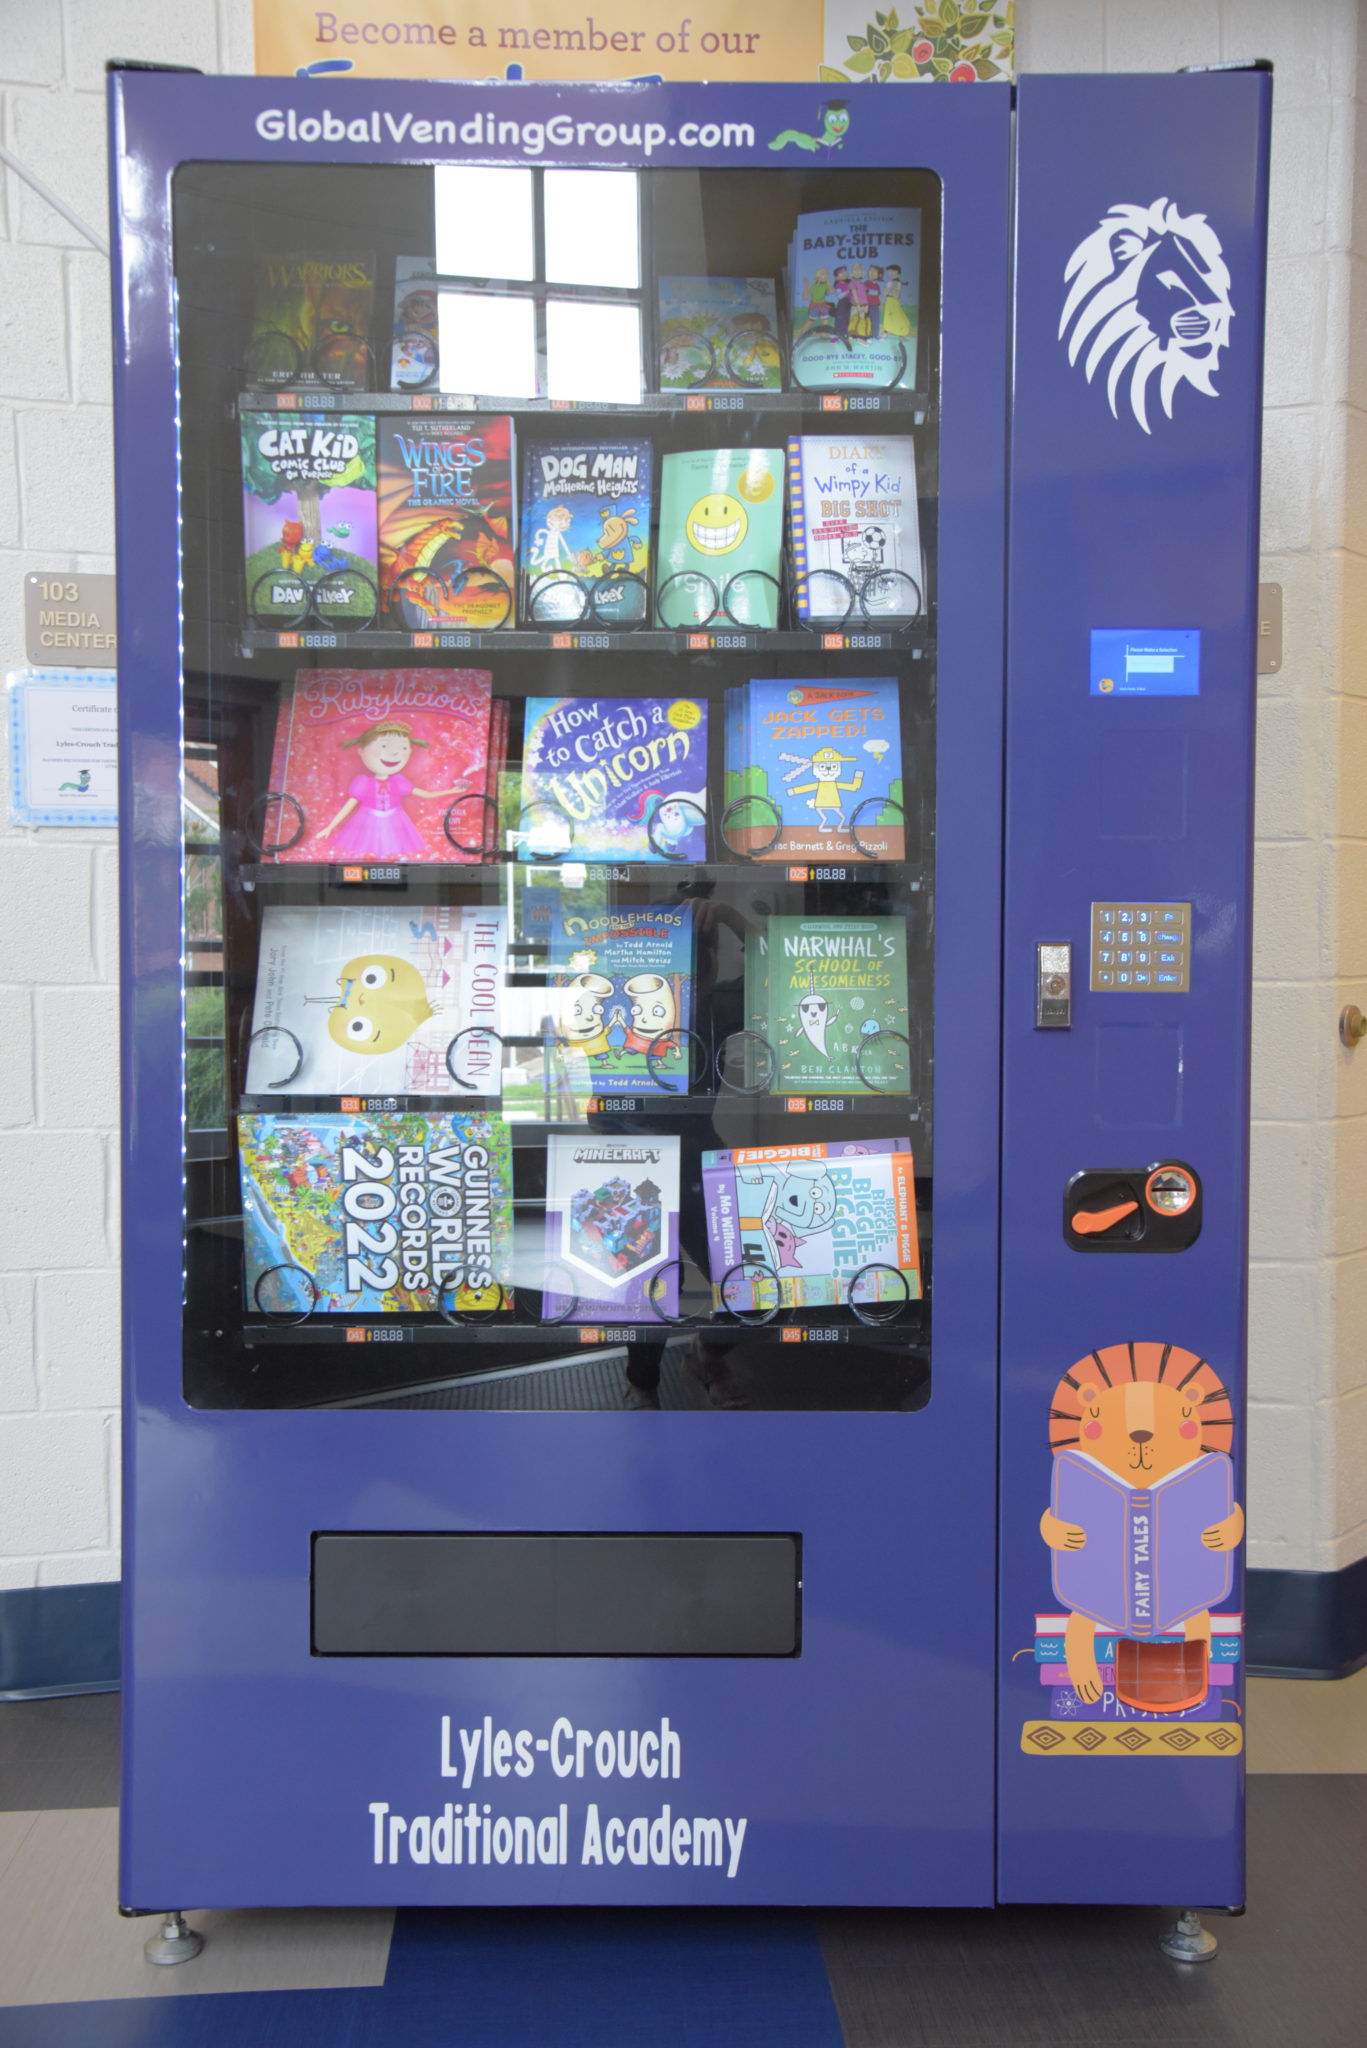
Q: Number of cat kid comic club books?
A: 1